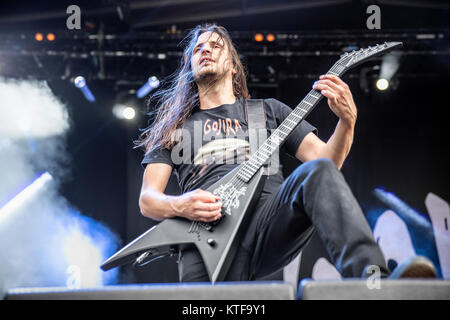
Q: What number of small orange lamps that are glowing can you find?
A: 4